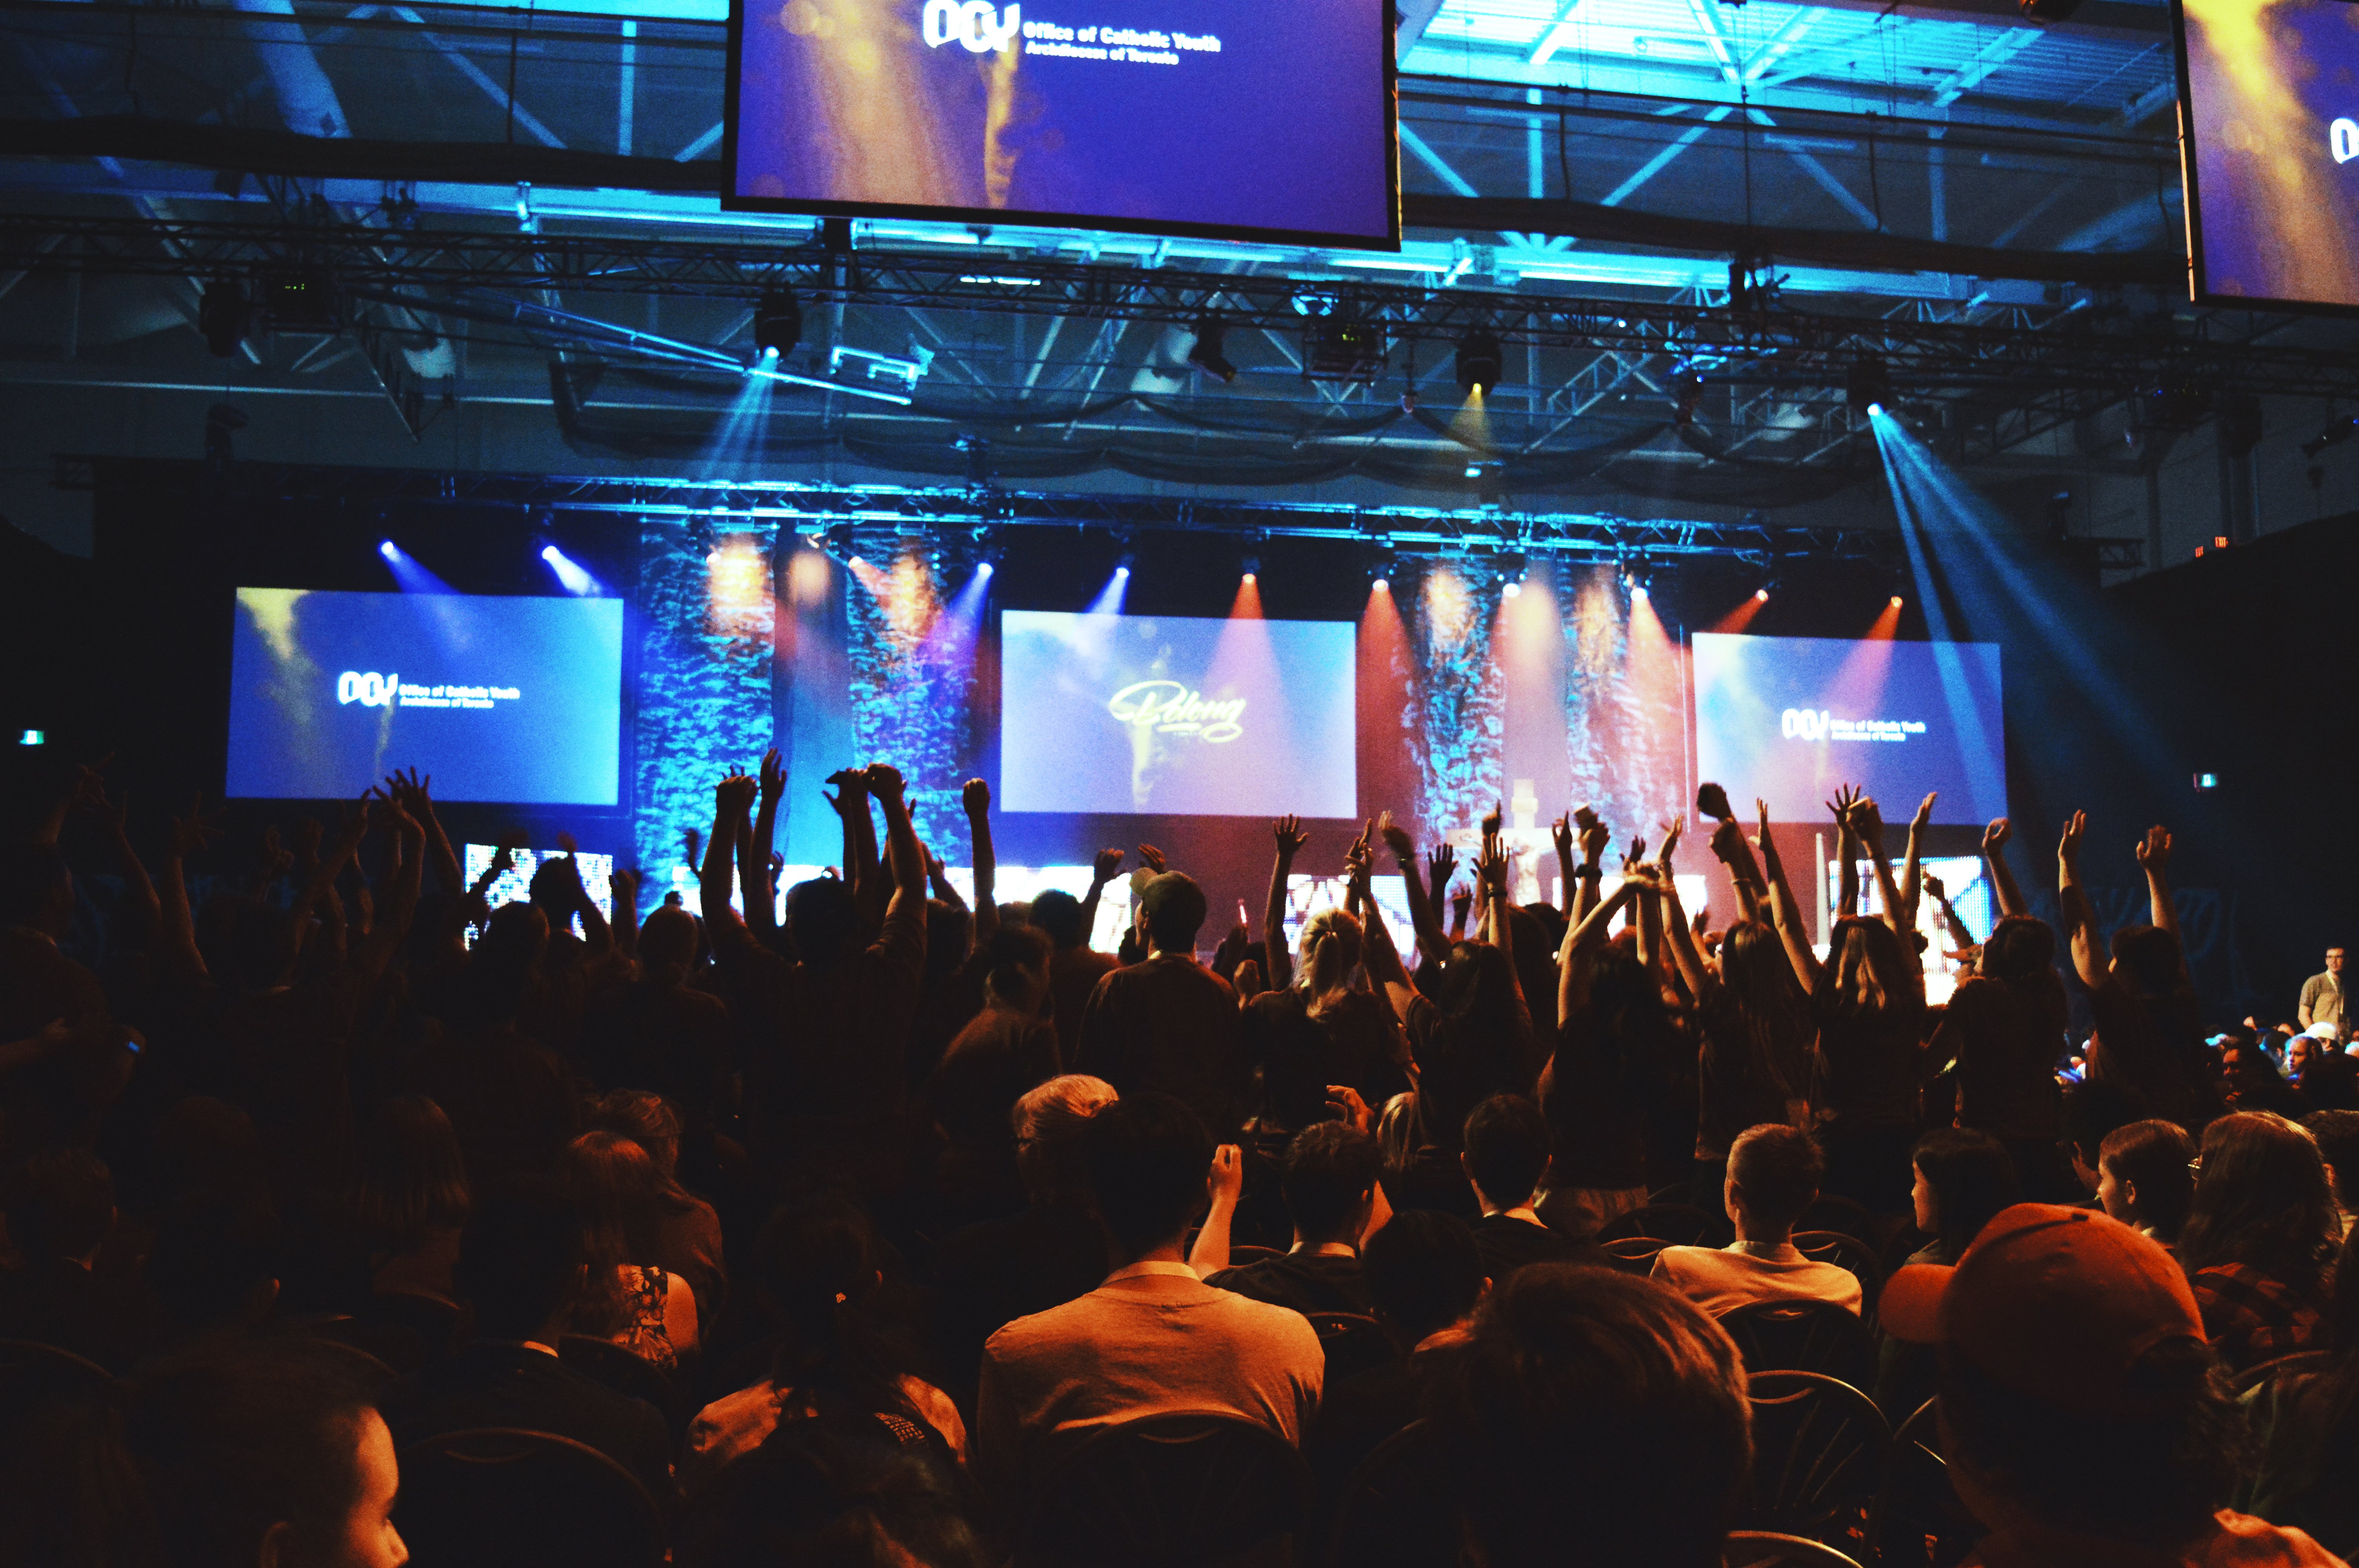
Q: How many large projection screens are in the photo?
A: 5